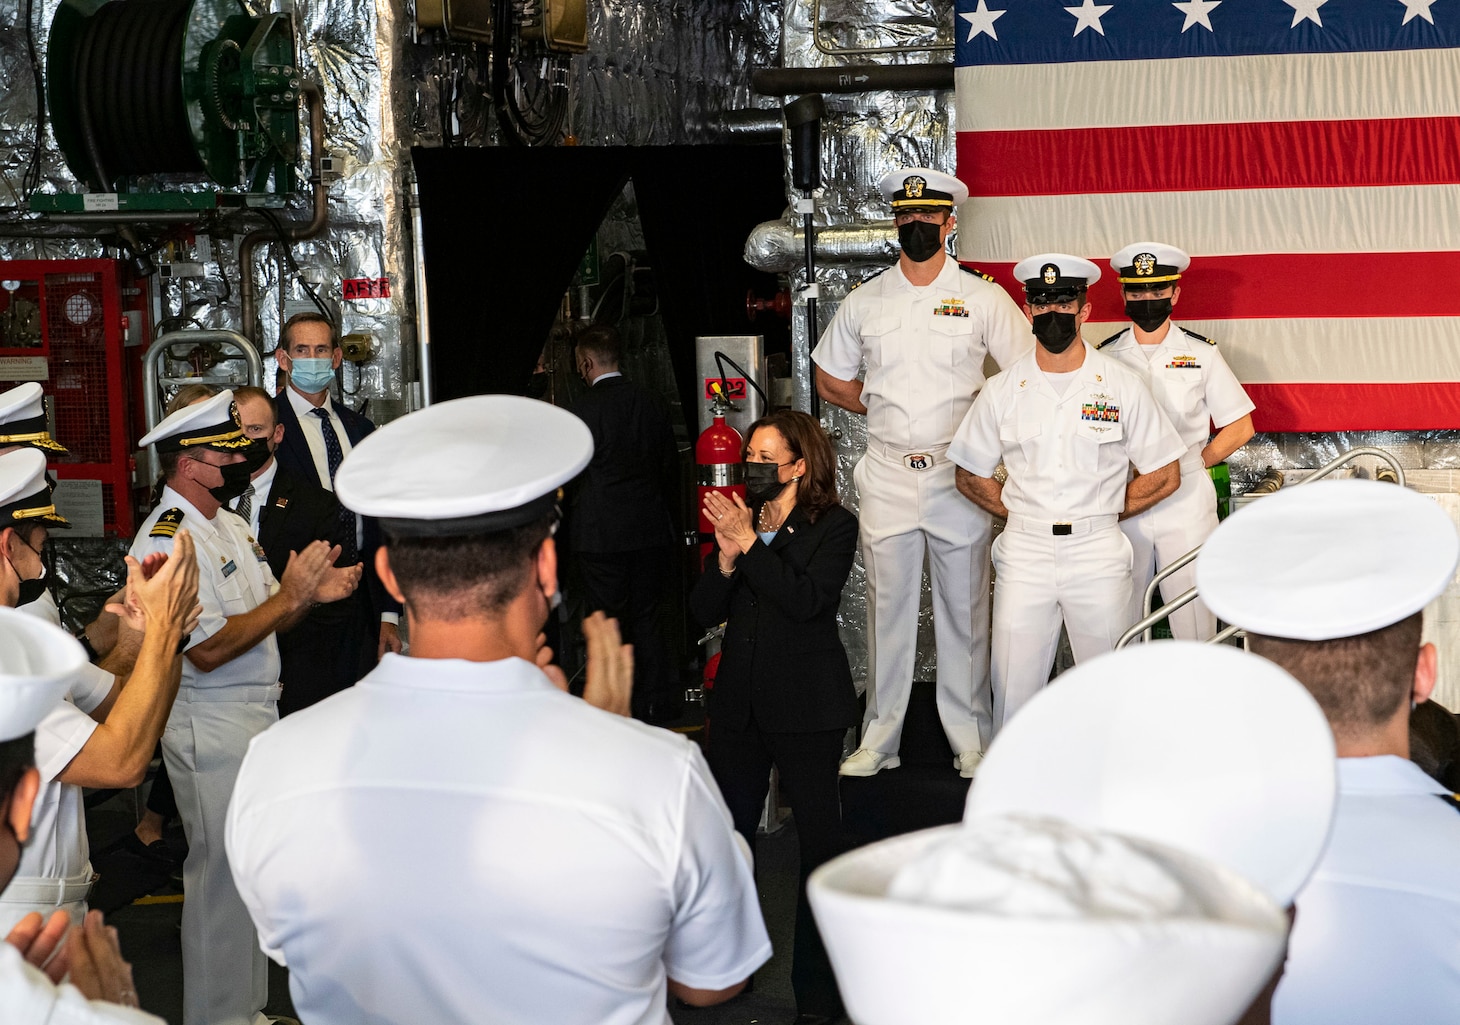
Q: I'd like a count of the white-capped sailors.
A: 11